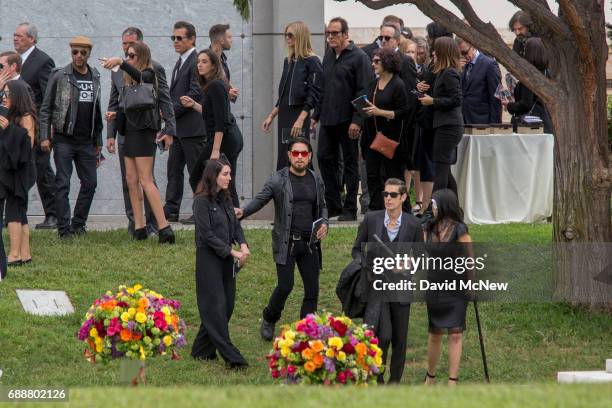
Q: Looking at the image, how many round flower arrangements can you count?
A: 2